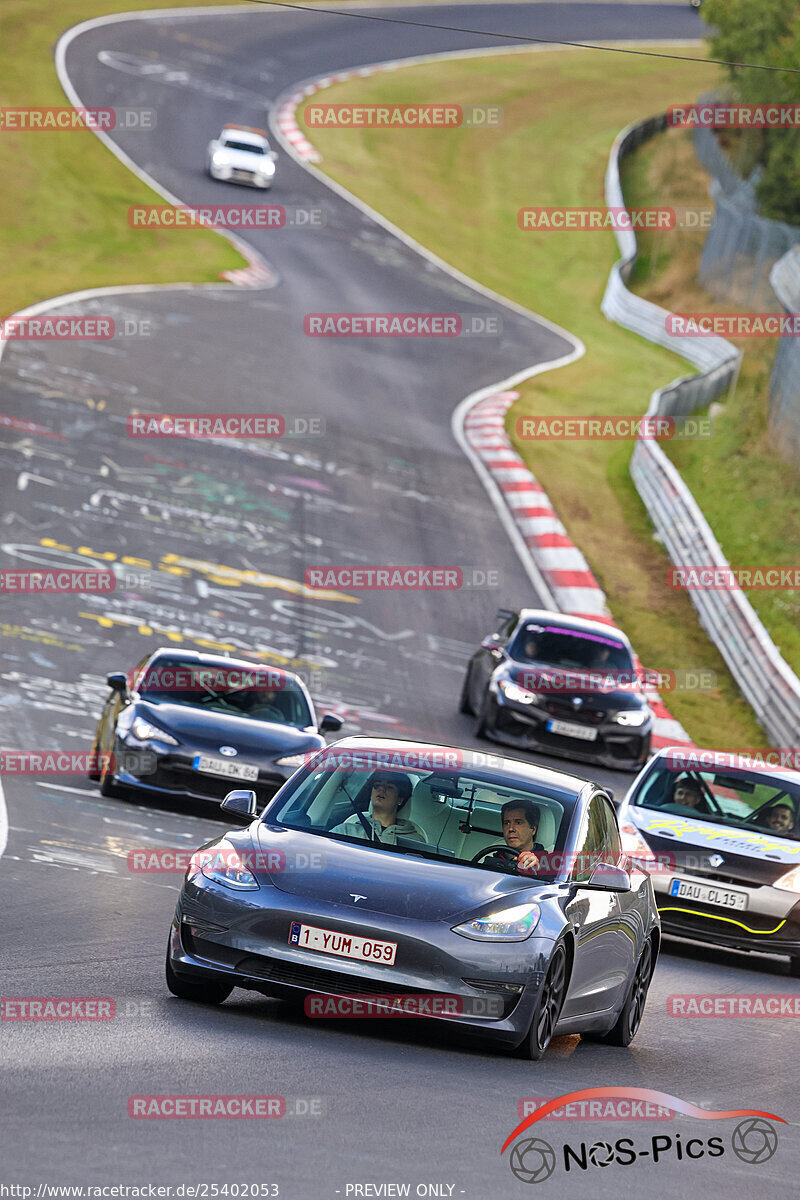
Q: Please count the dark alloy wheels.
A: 2